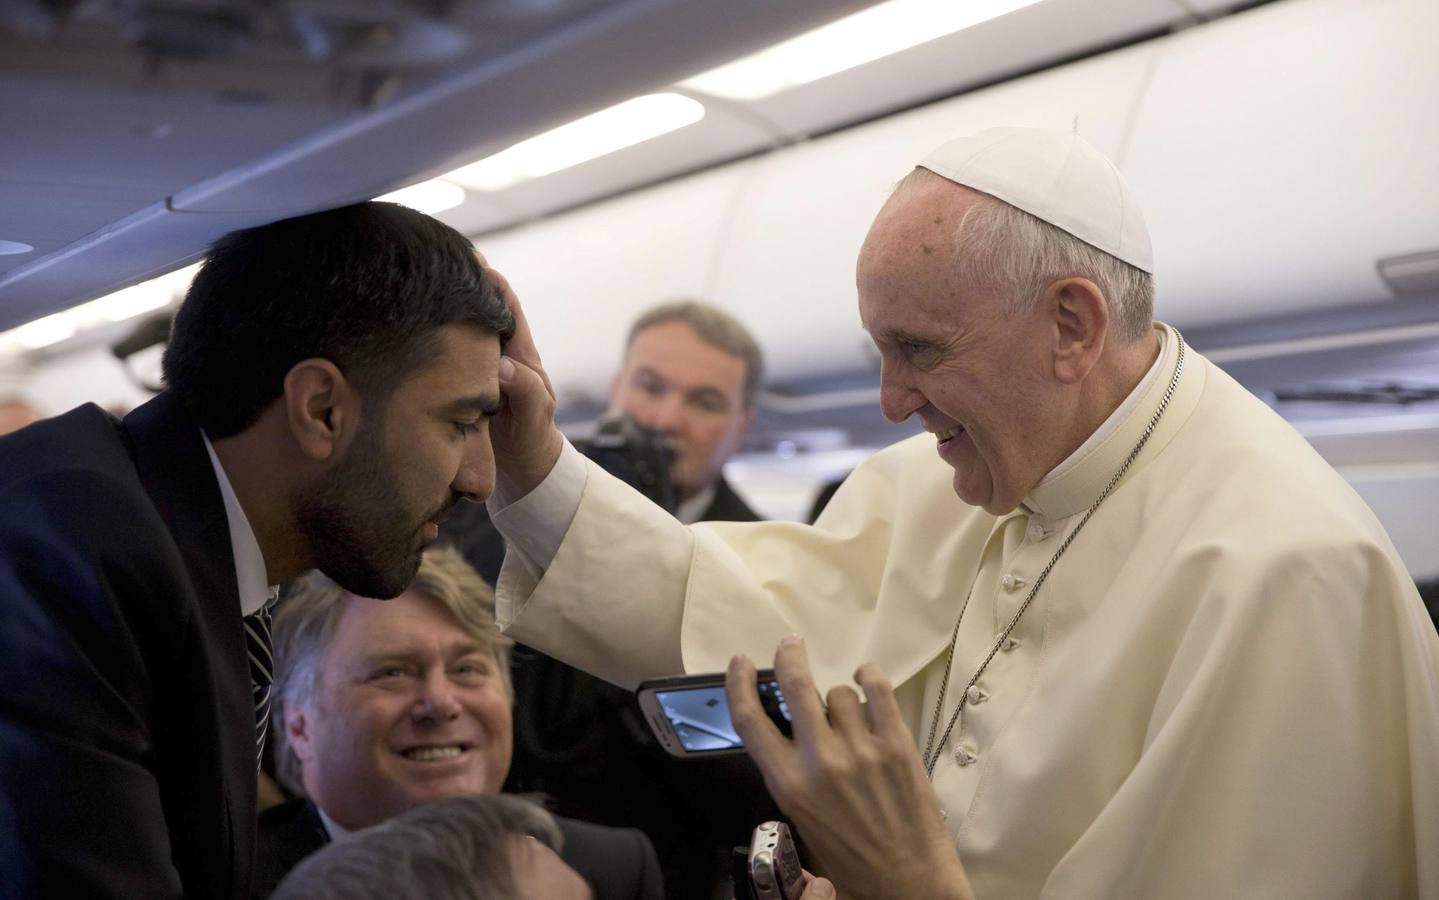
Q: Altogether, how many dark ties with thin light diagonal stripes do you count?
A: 1